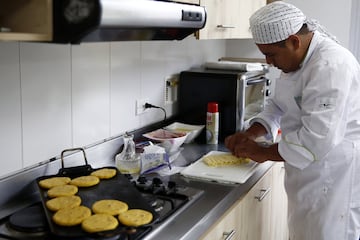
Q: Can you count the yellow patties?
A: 9